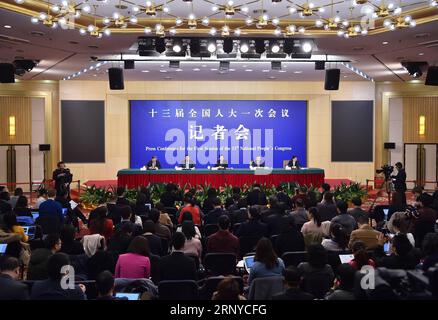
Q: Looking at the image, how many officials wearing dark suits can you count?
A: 5